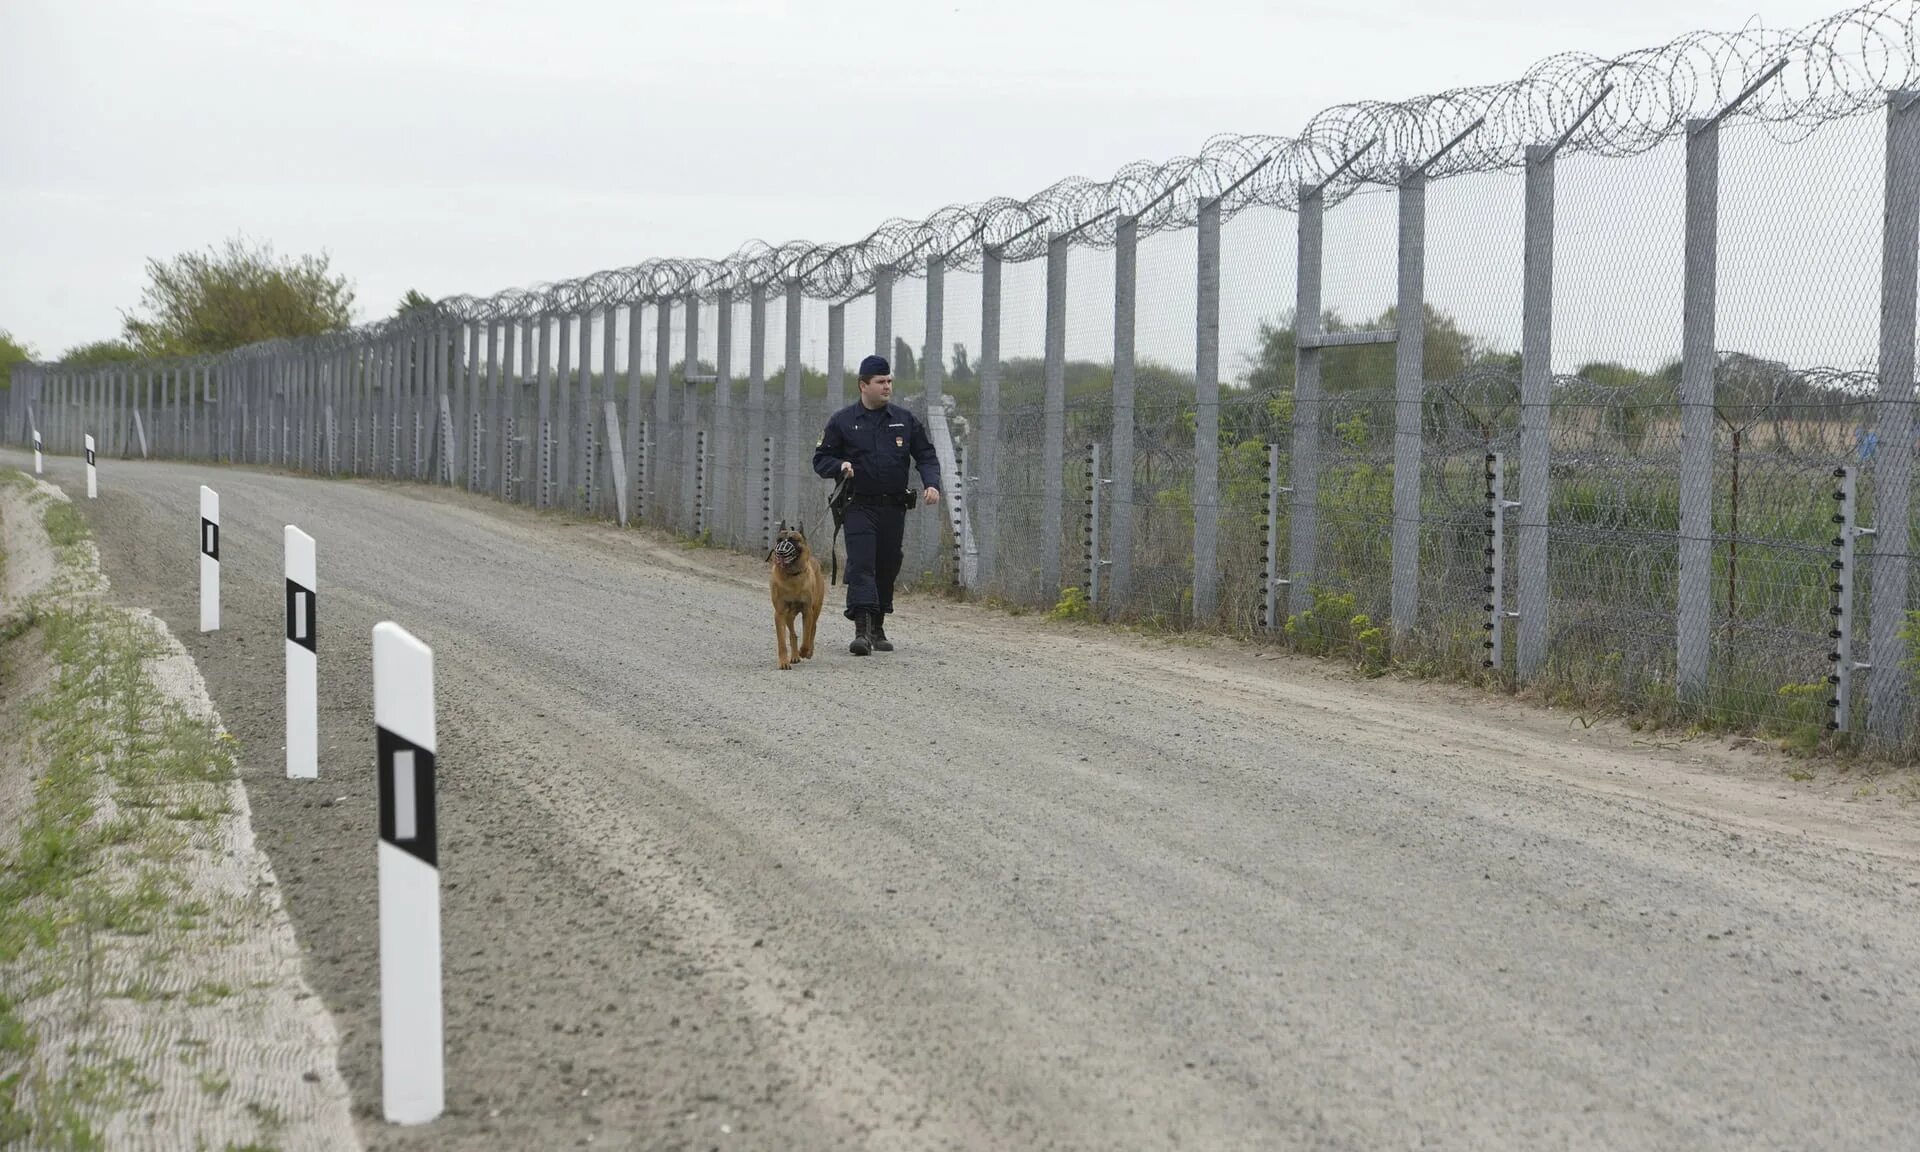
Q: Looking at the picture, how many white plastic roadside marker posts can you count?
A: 5